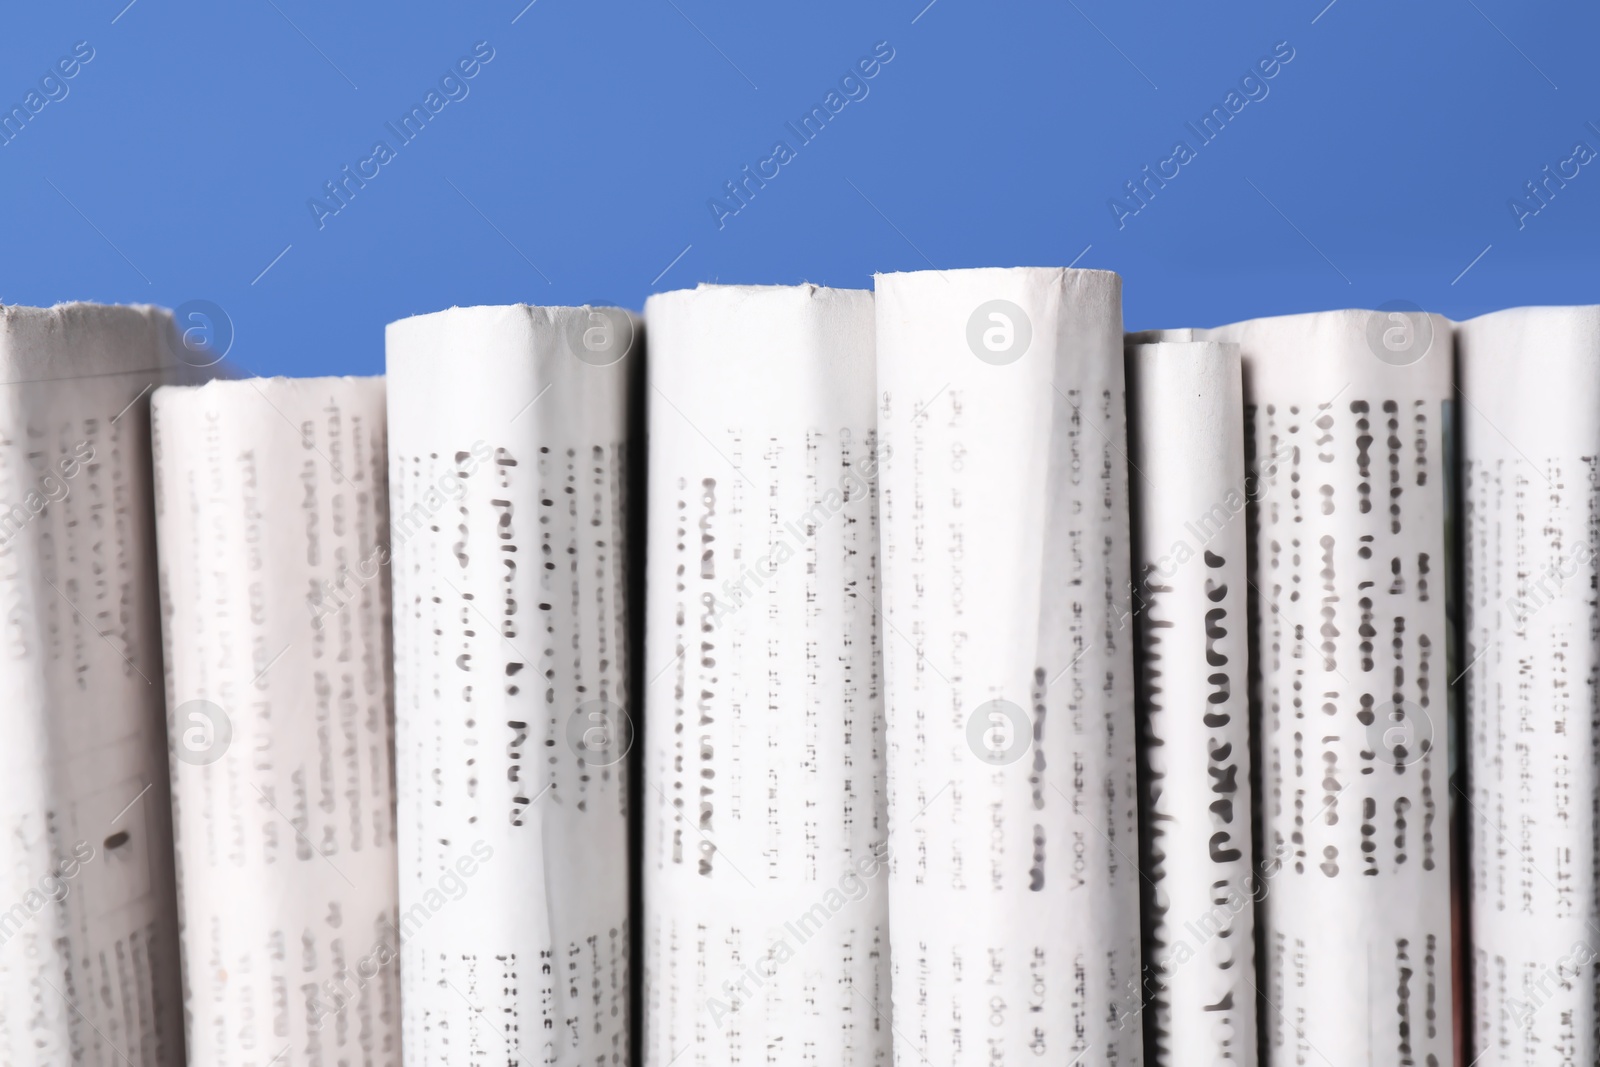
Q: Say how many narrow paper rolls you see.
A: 1